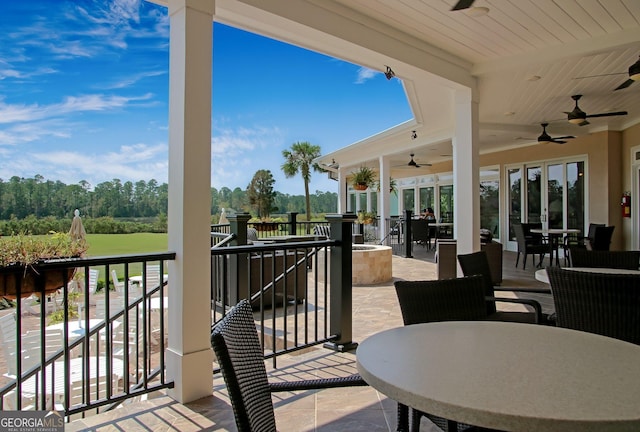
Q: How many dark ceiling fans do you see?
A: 5